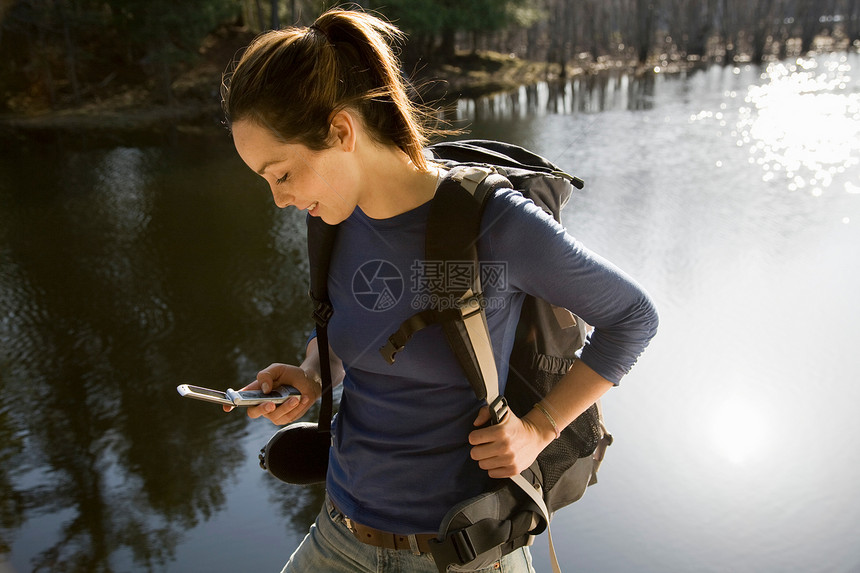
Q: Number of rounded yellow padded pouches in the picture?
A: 0